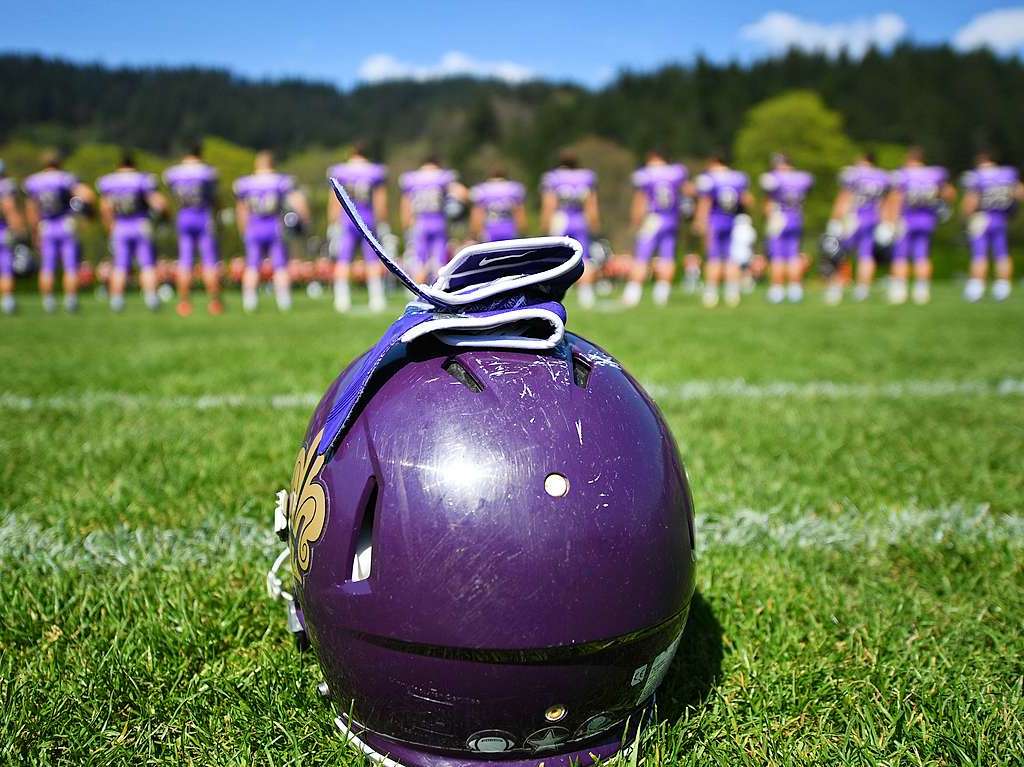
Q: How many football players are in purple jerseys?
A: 15